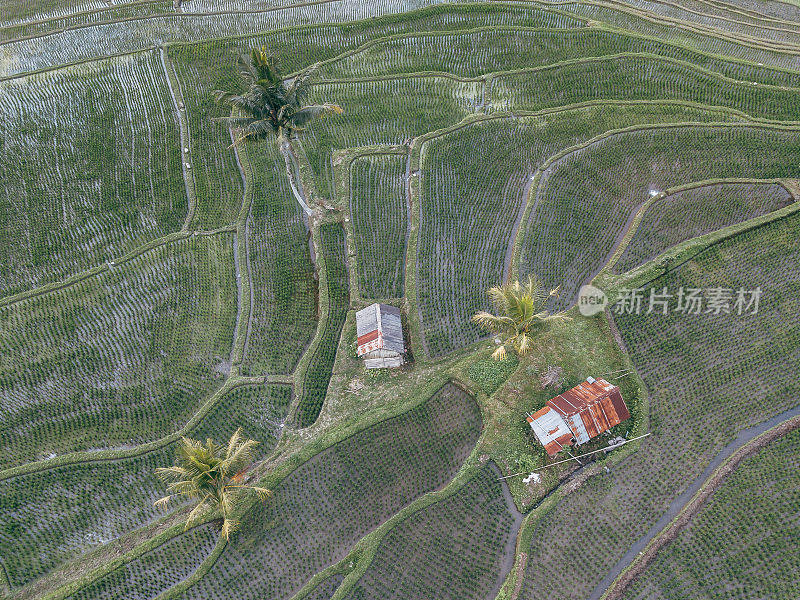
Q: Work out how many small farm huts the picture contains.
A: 2